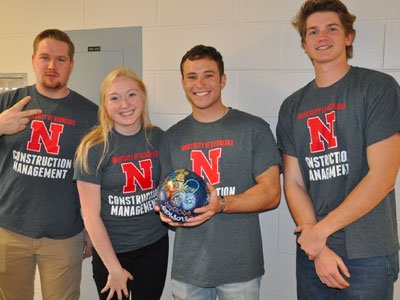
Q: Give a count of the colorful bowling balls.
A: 1